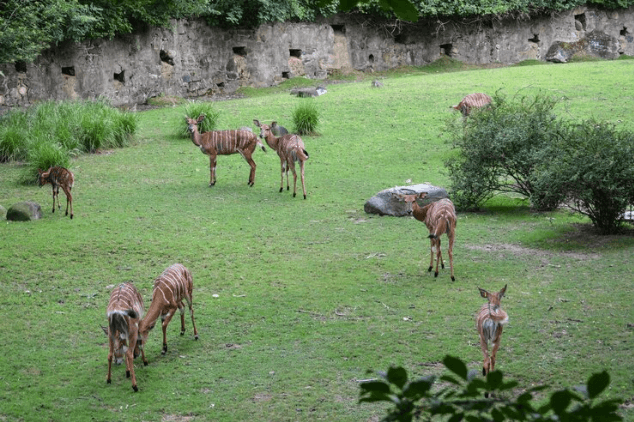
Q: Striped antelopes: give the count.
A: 8